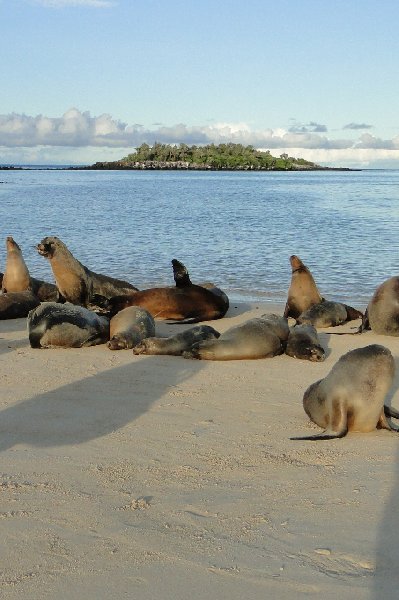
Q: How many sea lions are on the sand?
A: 13